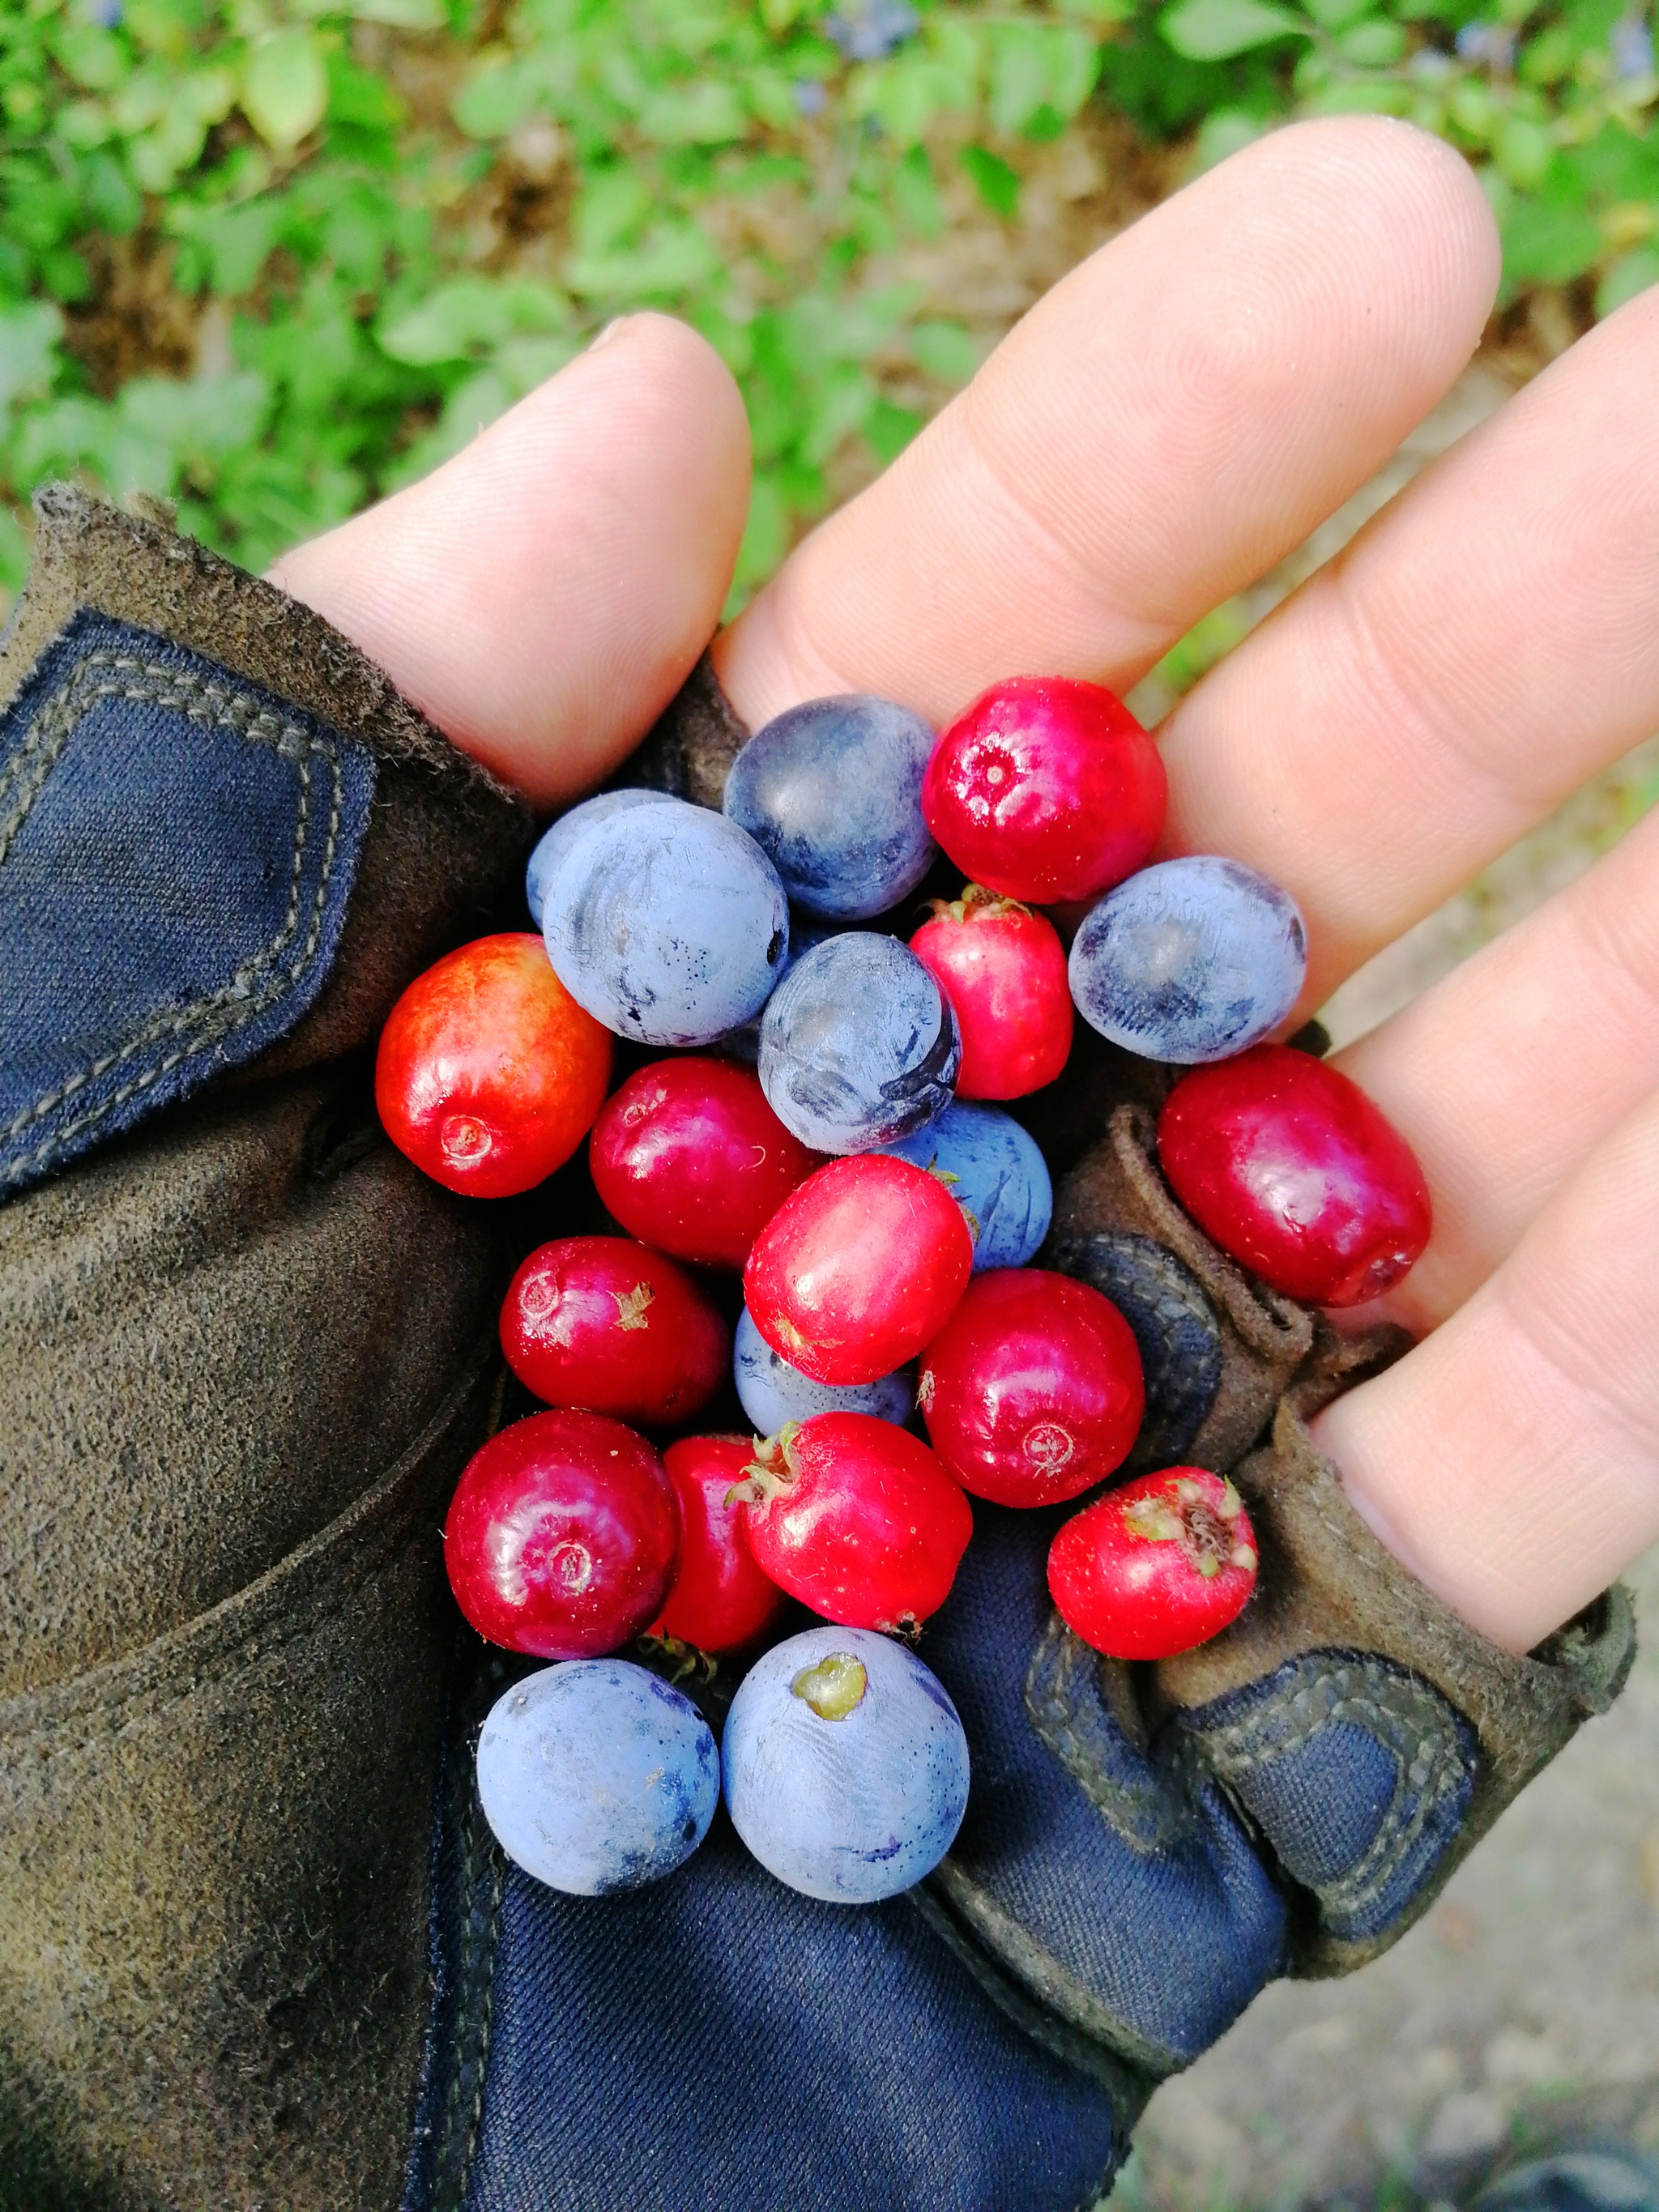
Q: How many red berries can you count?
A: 12